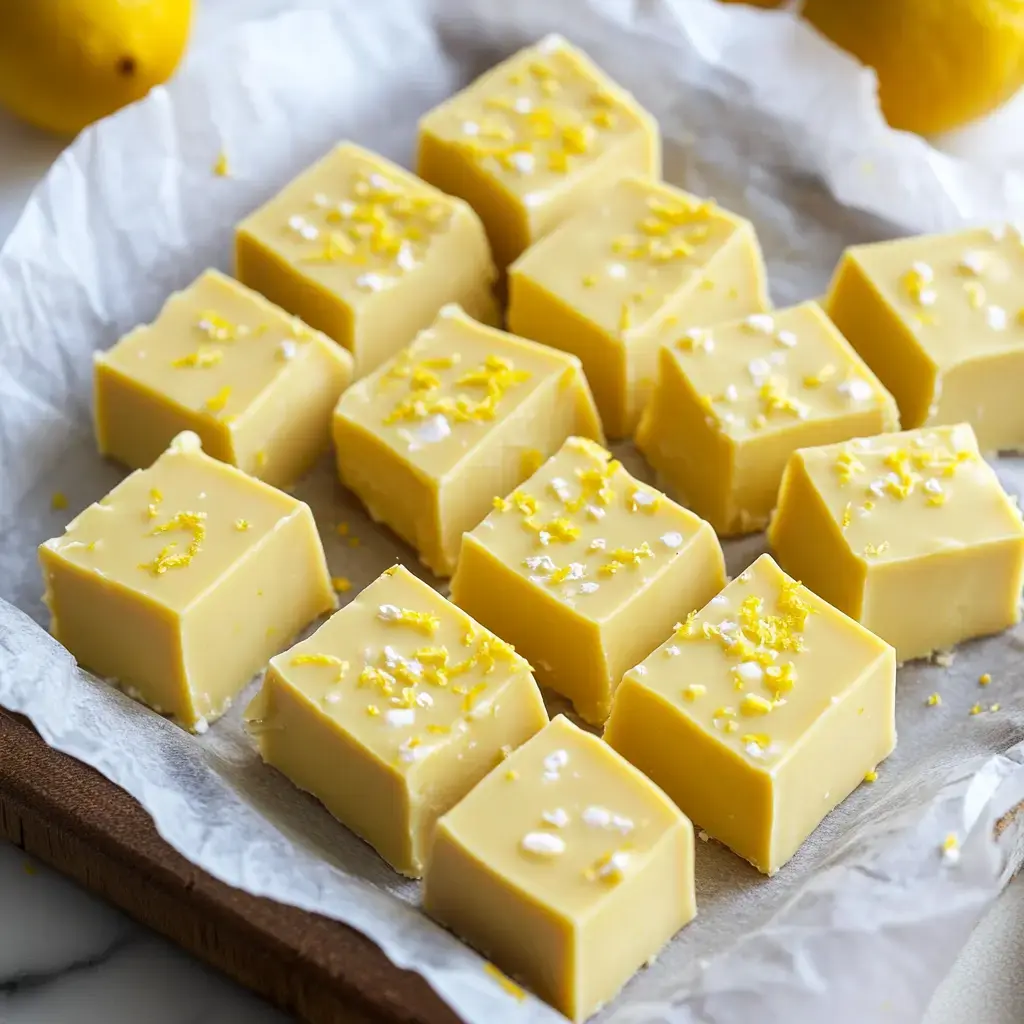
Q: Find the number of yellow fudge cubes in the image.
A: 13